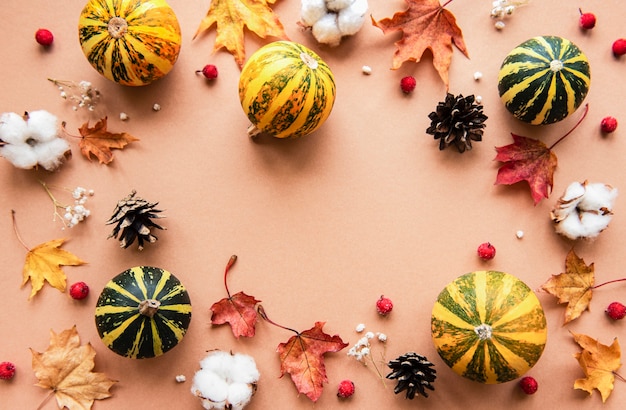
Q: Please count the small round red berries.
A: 13